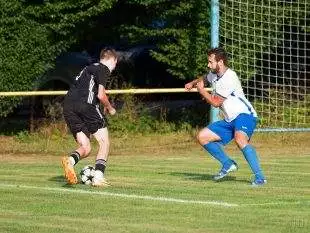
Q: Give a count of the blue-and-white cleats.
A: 2